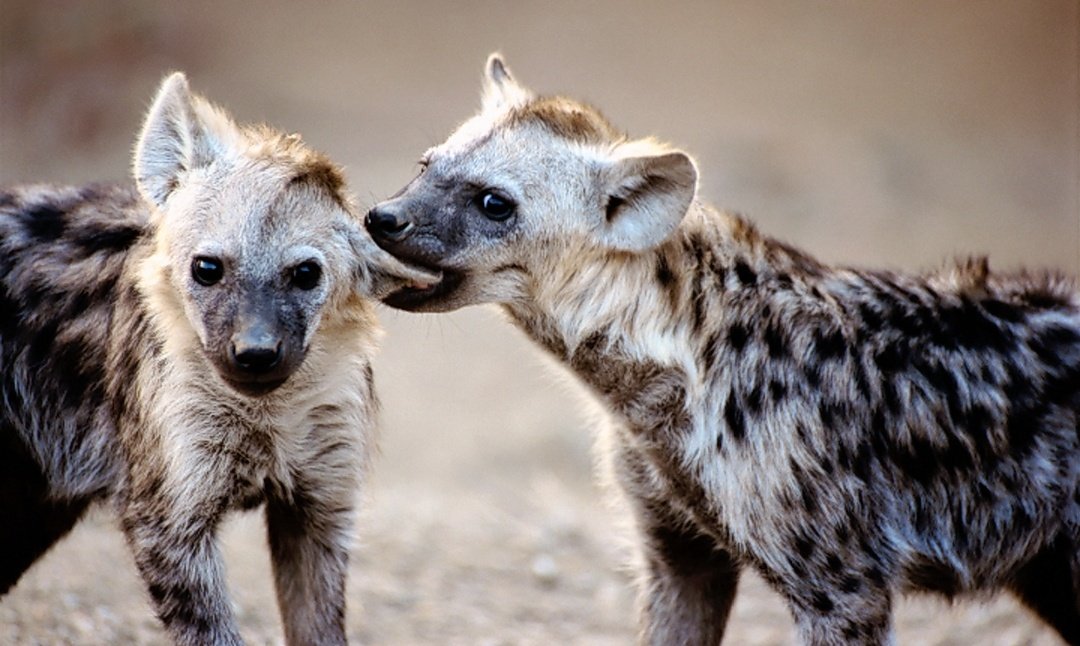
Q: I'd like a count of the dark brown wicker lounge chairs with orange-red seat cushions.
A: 0